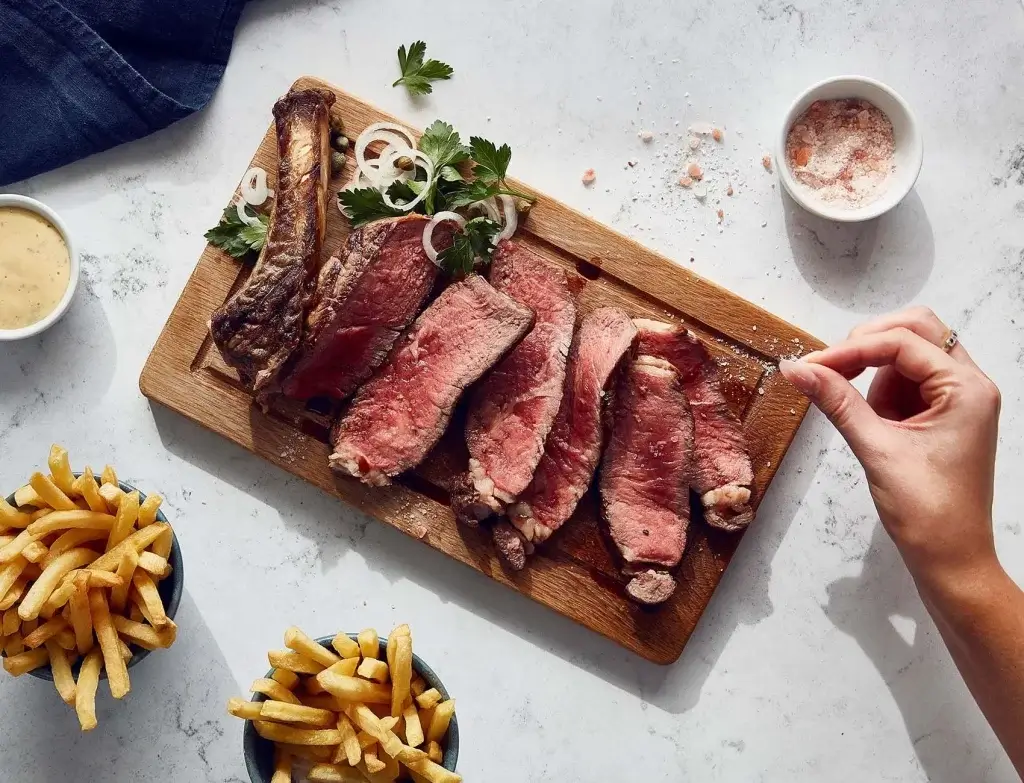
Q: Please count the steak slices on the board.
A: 6